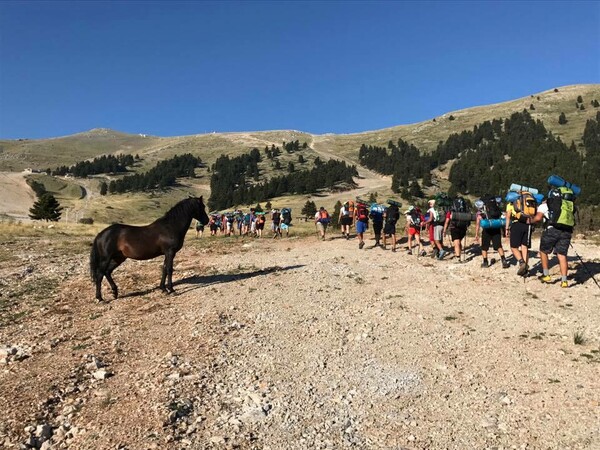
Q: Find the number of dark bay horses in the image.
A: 1